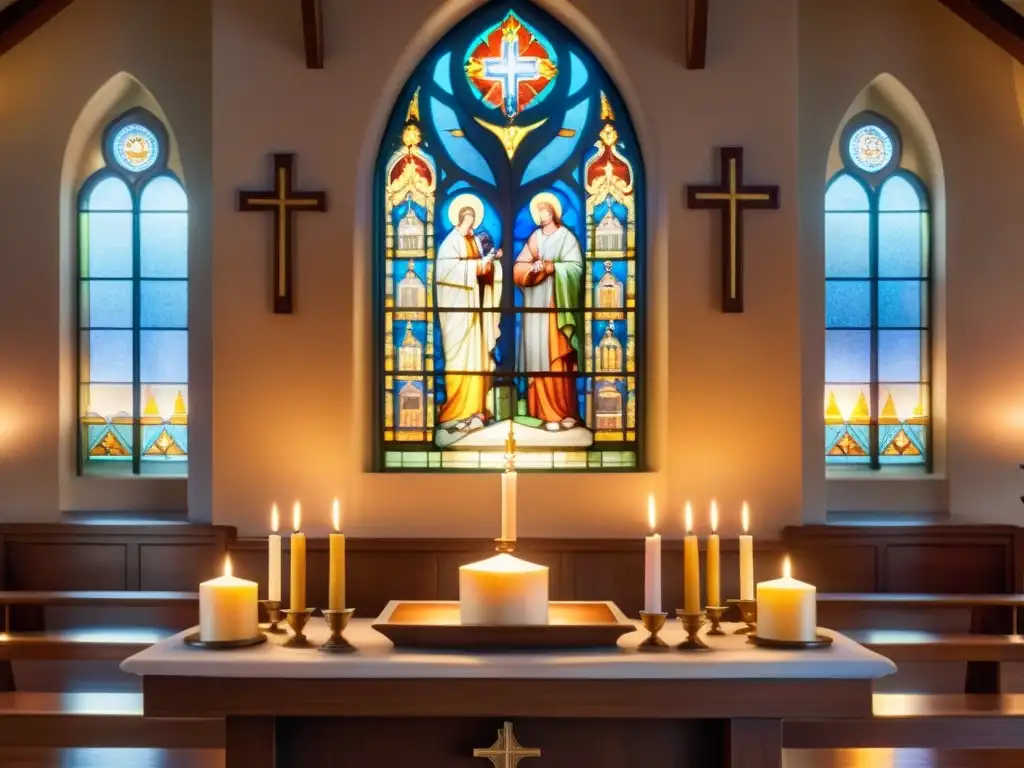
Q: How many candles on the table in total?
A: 11